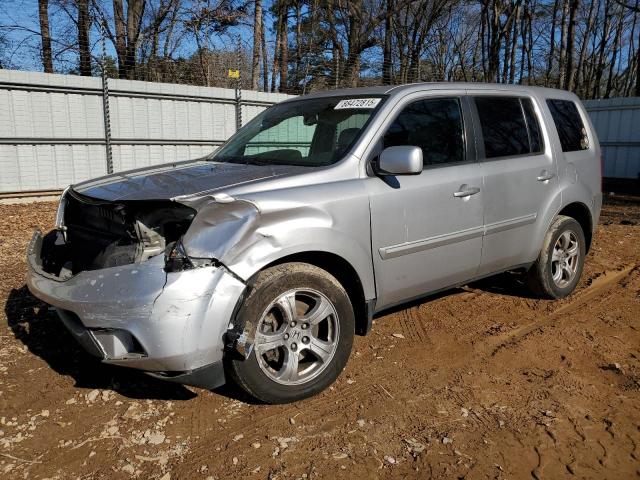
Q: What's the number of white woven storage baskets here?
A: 0